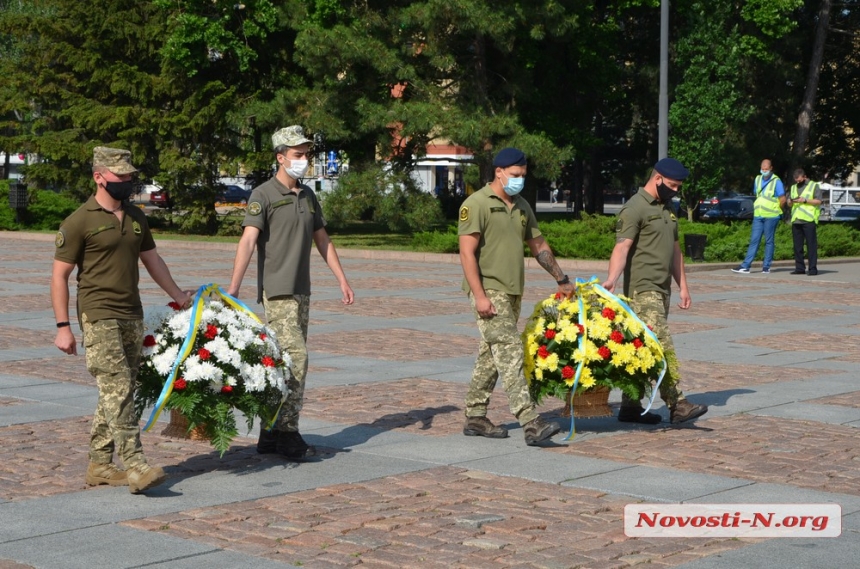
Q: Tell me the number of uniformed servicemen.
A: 4